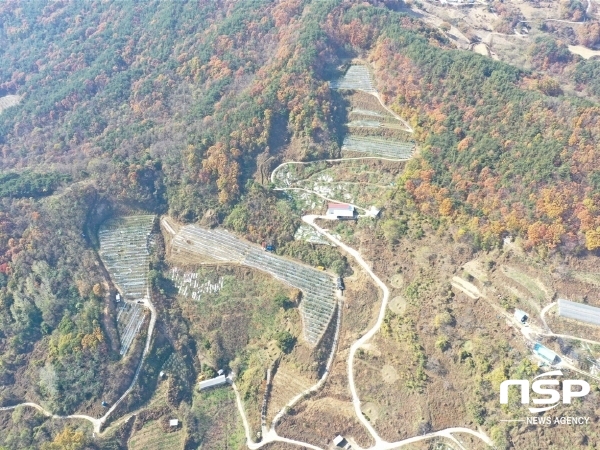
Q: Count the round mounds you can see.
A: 4